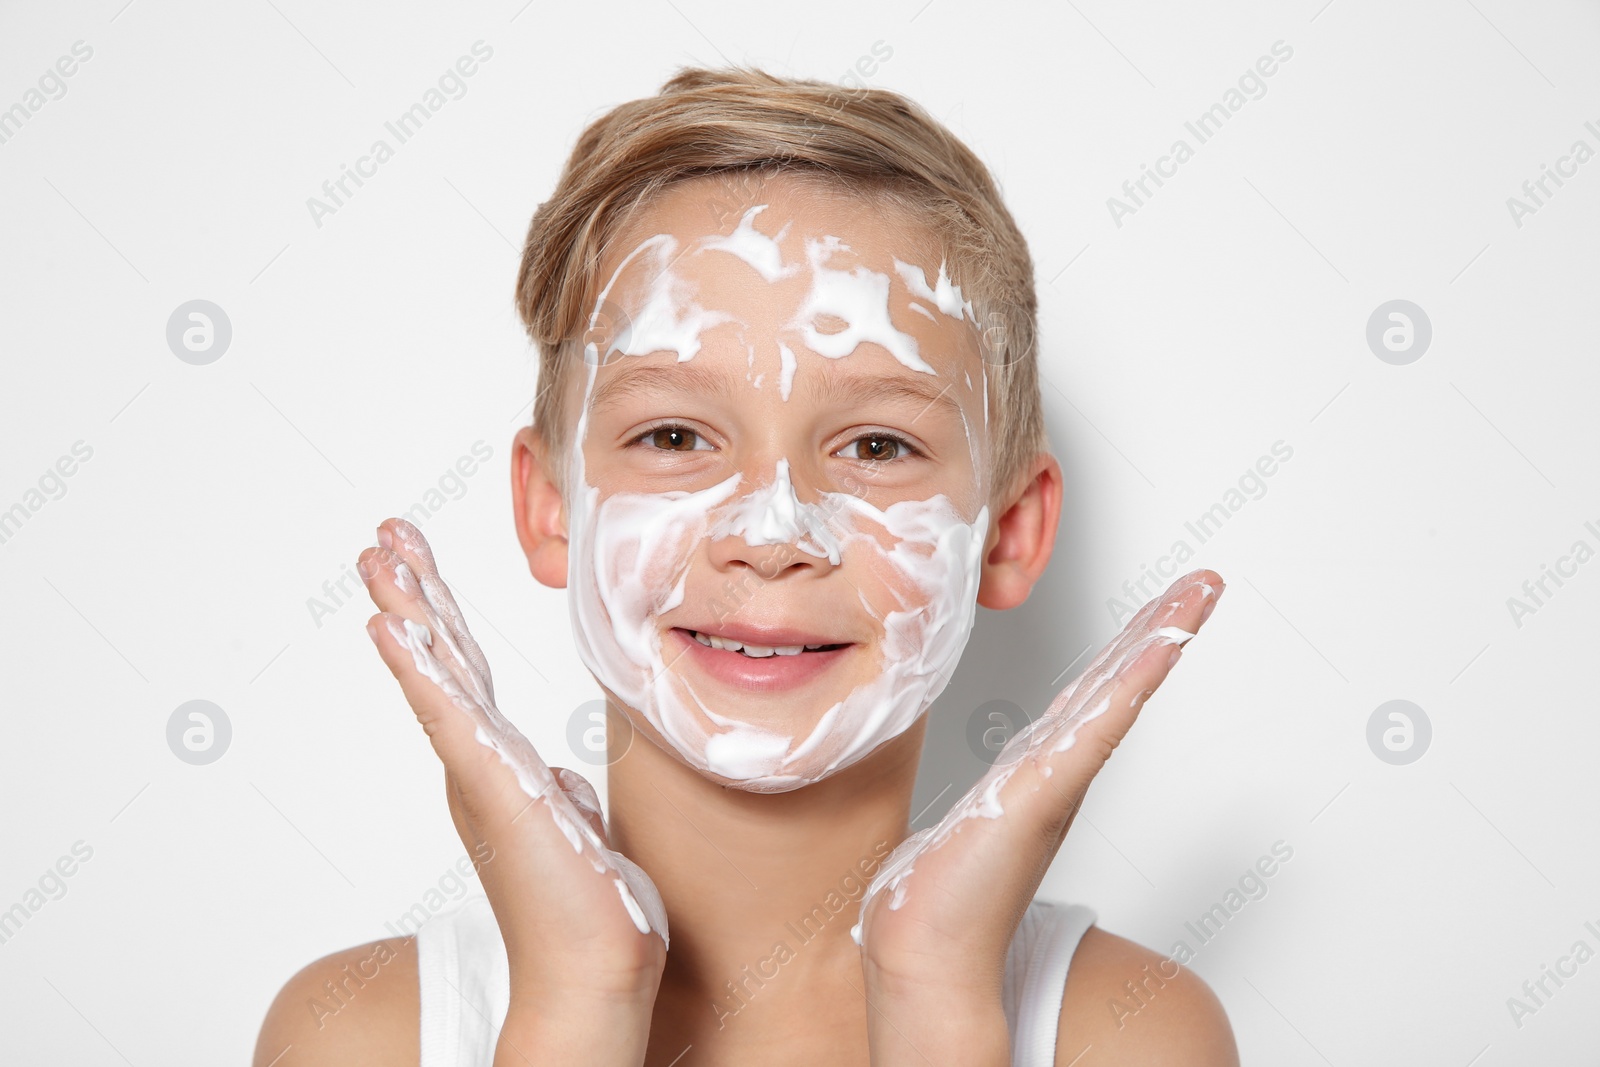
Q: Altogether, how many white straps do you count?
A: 2